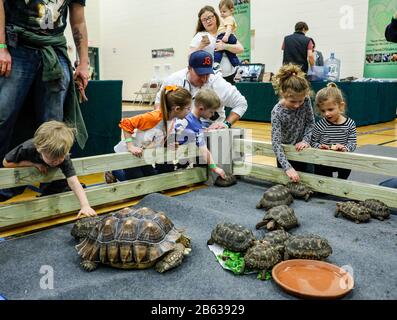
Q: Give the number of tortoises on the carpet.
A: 12